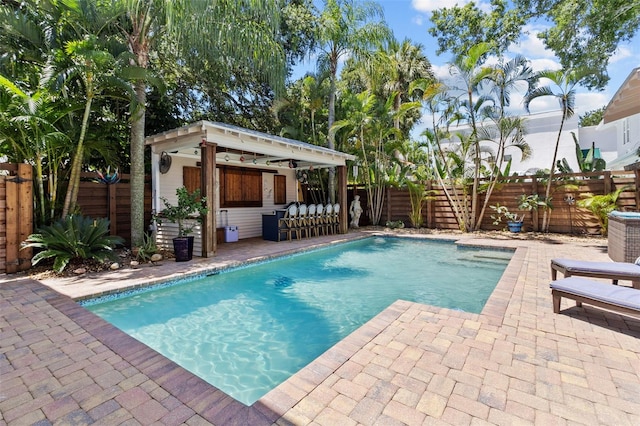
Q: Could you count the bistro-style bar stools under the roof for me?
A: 6